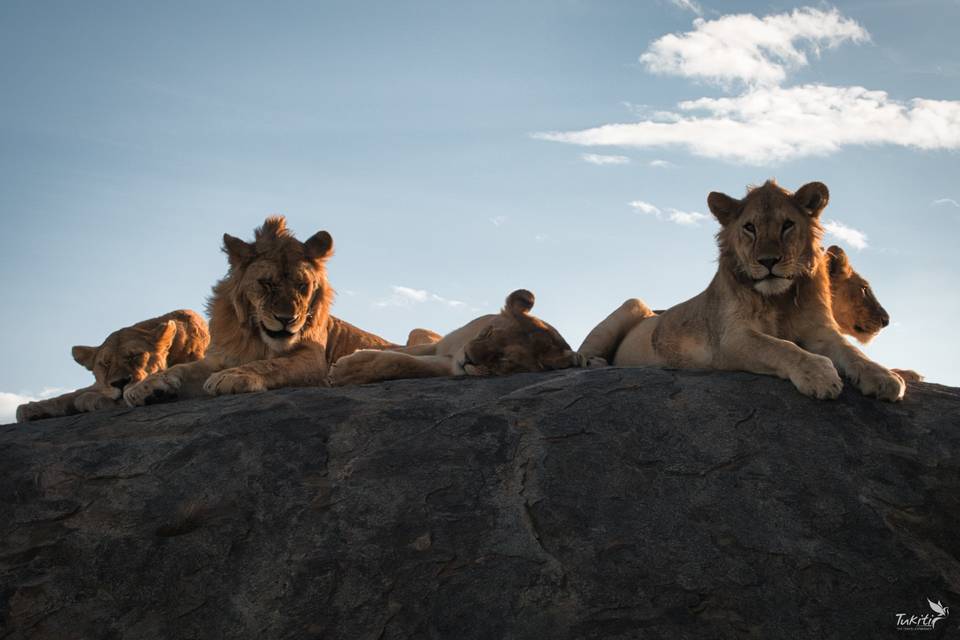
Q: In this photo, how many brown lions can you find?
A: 5